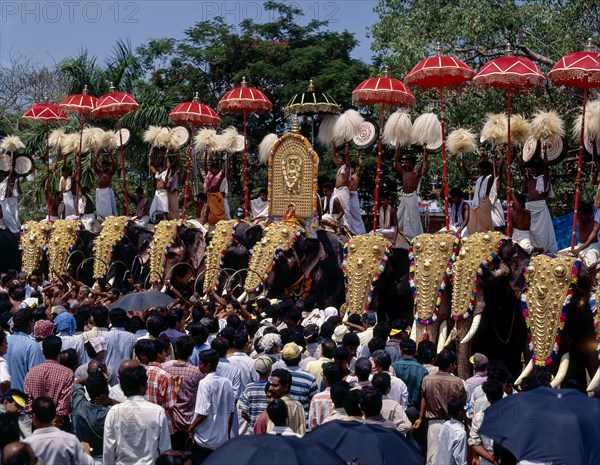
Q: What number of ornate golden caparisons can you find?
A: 11